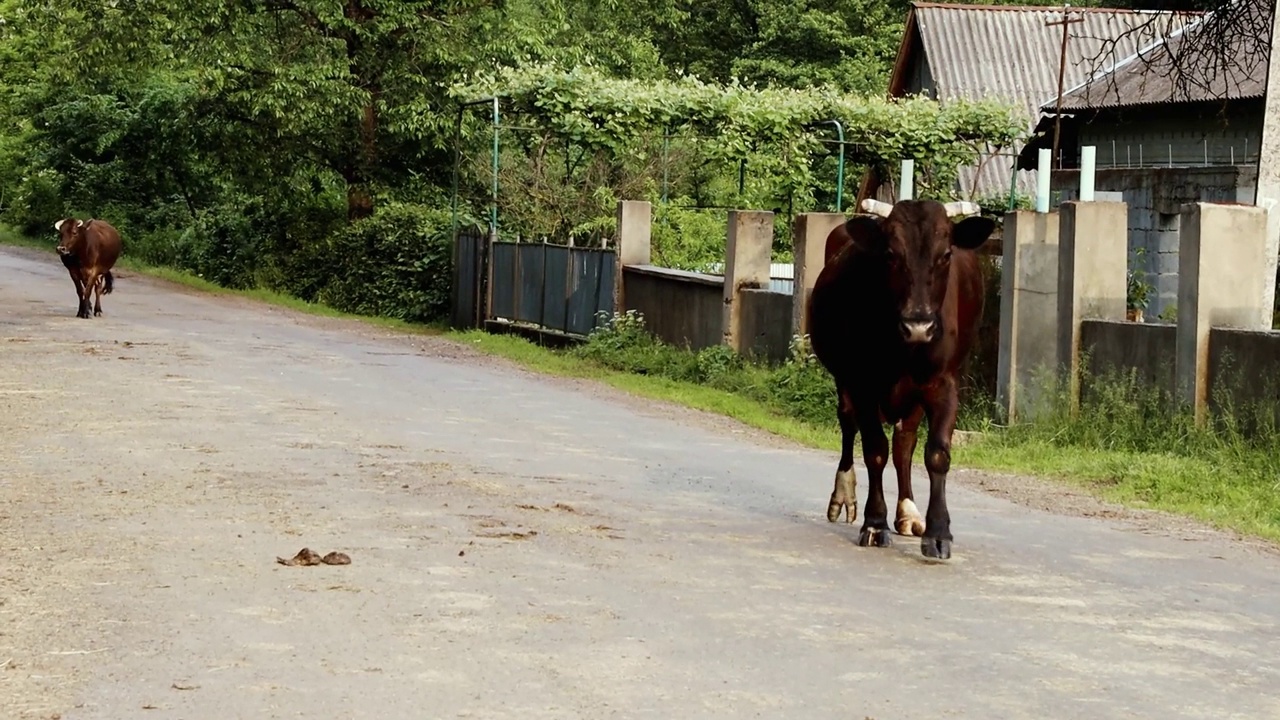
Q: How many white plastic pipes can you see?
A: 3